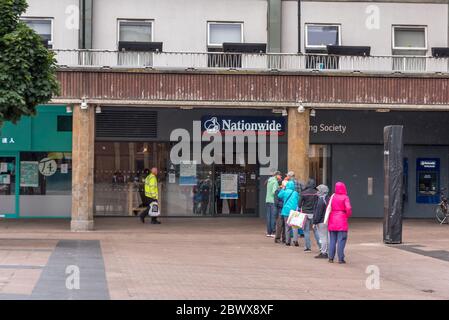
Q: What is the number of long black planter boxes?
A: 4